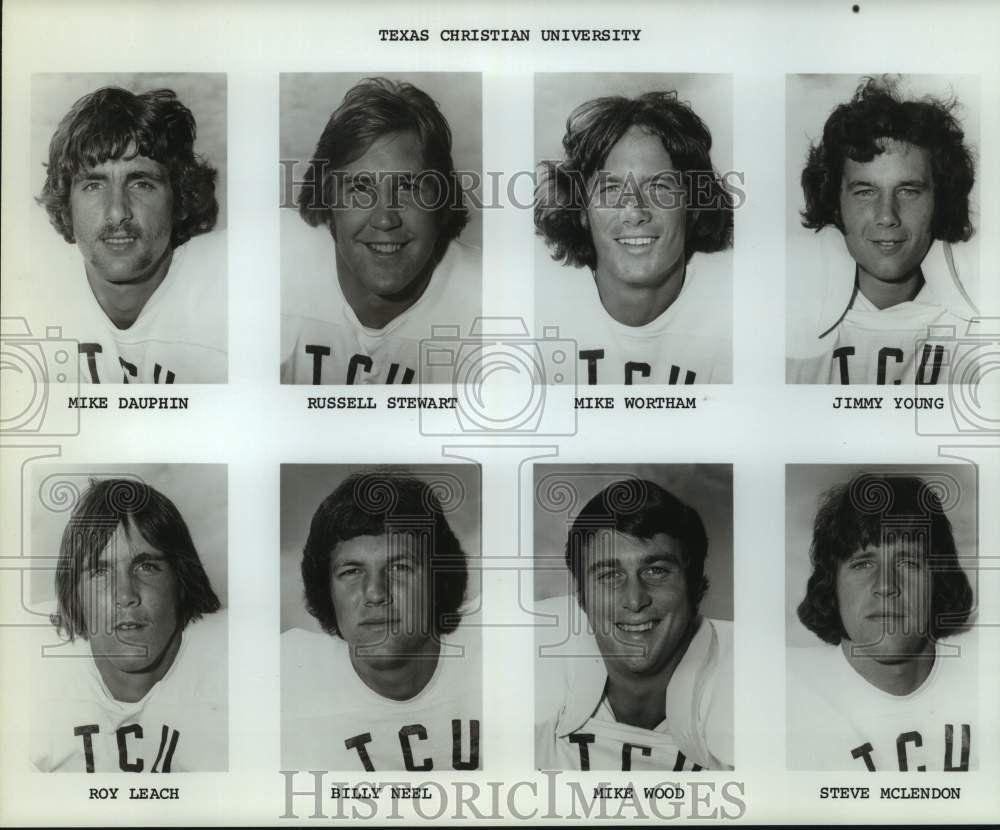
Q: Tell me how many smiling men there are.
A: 5